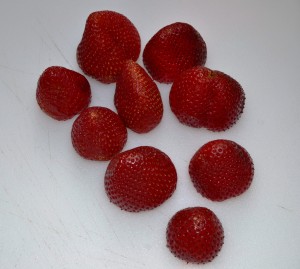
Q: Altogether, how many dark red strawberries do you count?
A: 9